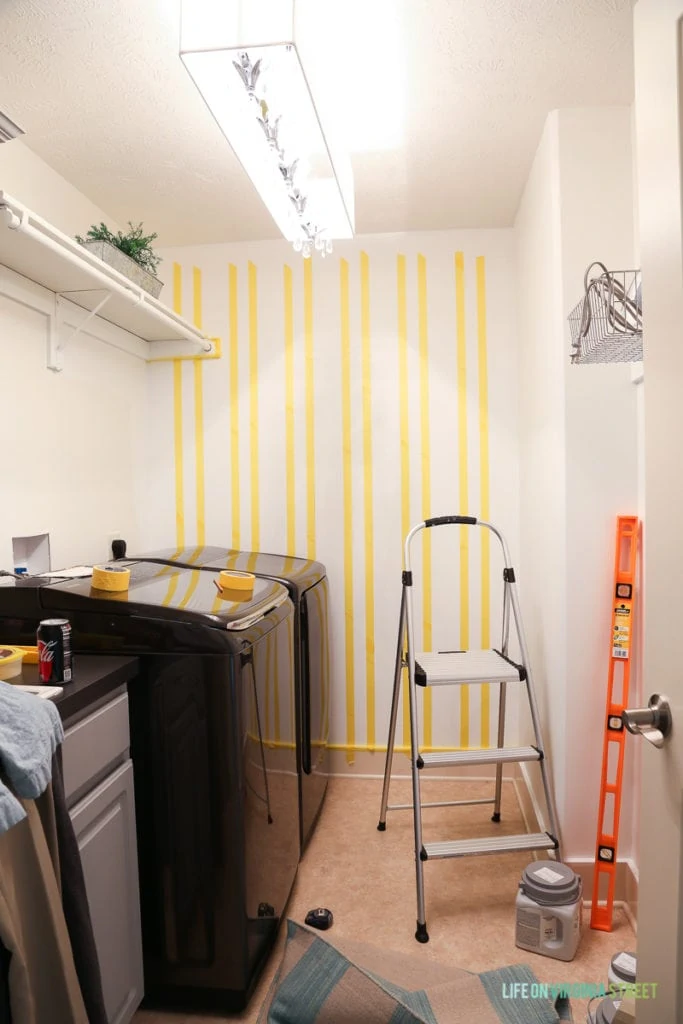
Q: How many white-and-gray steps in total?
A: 3